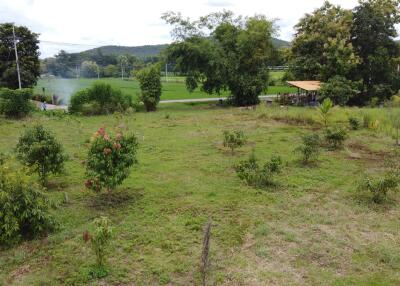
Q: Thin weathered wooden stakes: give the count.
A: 1